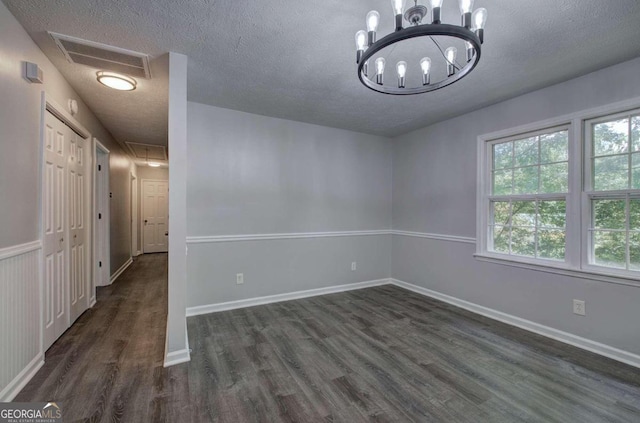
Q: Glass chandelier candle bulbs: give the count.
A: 12